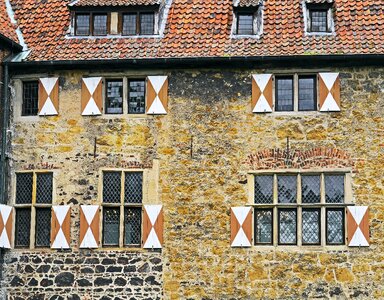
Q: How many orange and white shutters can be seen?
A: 11